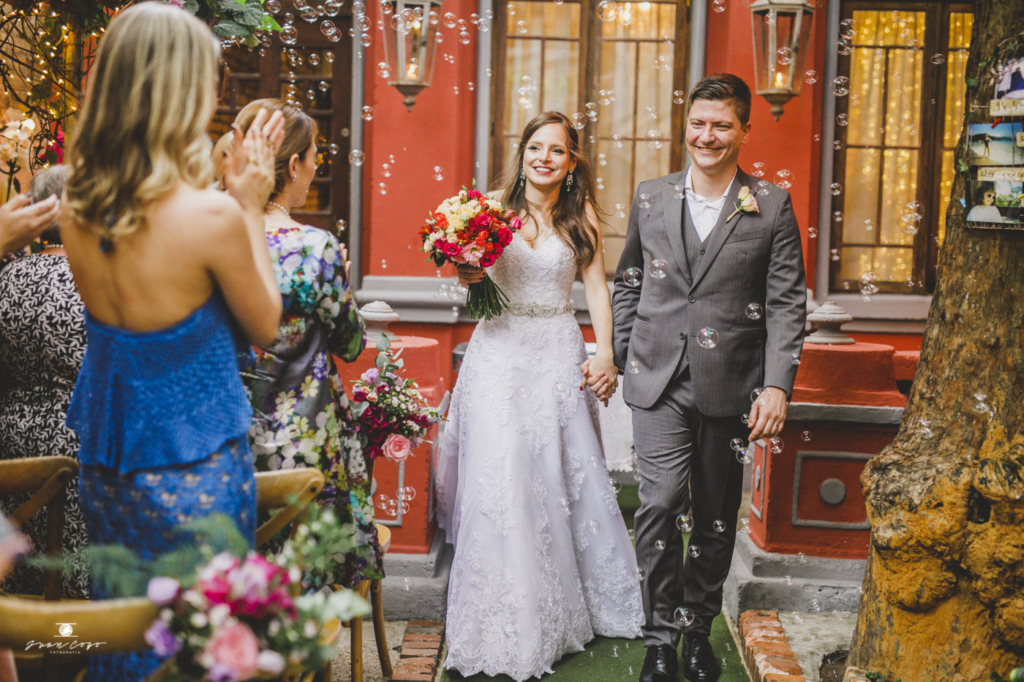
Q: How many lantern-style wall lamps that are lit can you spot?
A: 2